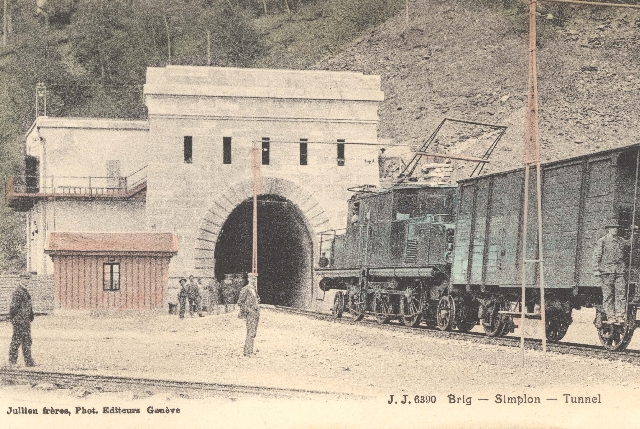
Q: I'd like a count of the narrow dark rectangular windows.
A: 5